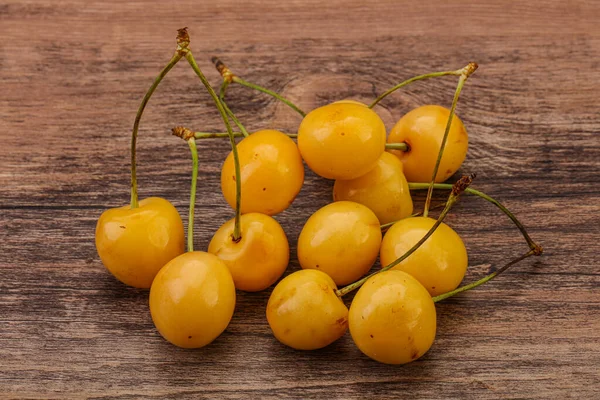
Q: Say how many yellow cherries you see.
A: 11